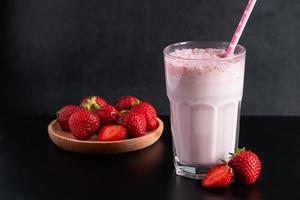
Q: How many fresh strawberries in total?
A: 10